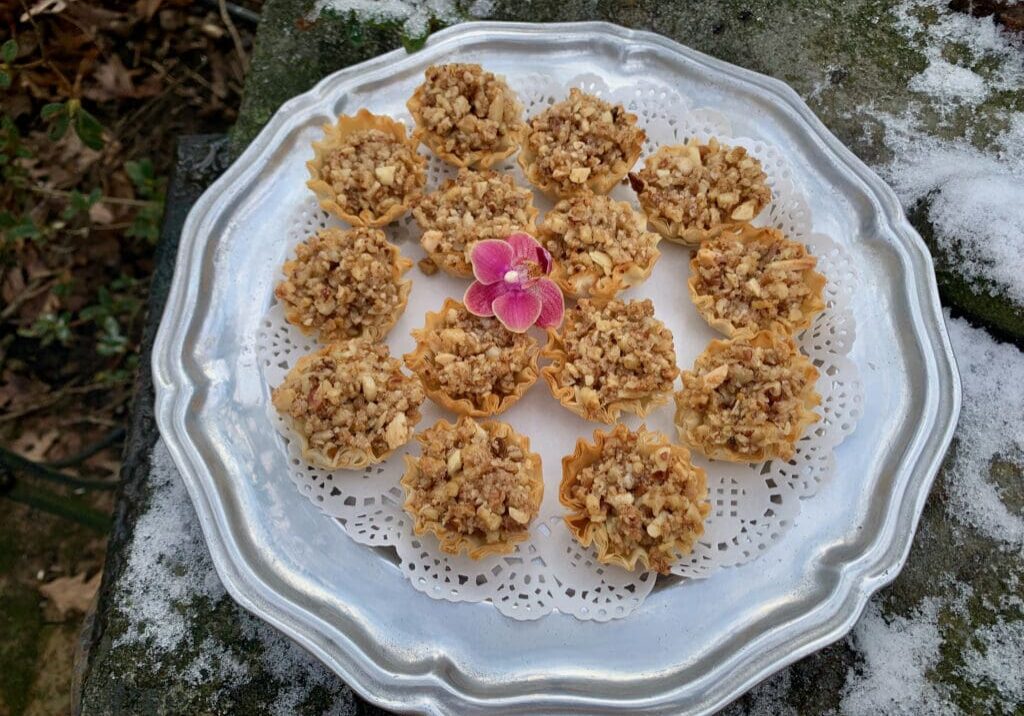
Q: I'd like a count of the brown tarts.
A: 14